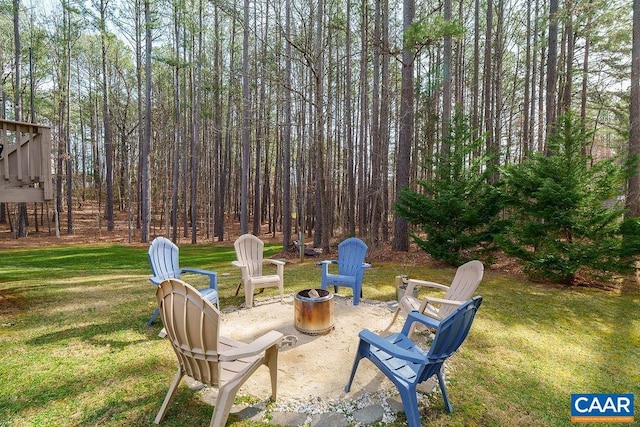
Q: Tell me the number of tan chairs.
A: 3